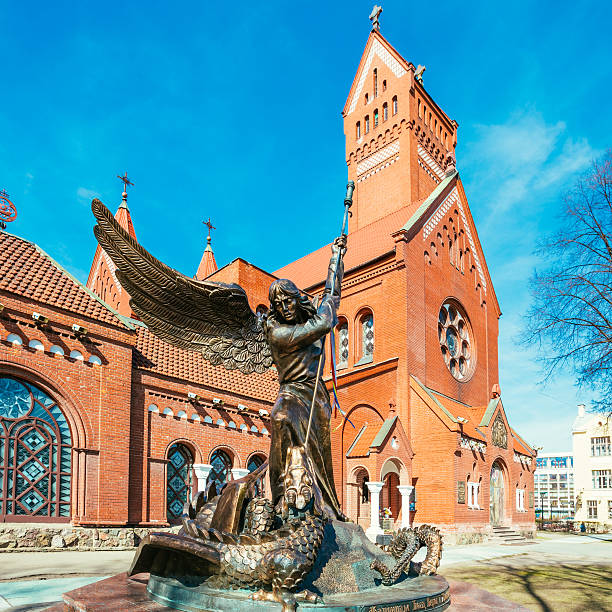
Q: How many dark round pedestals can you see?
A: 1